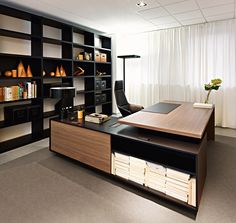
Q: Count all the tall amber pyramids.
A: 4